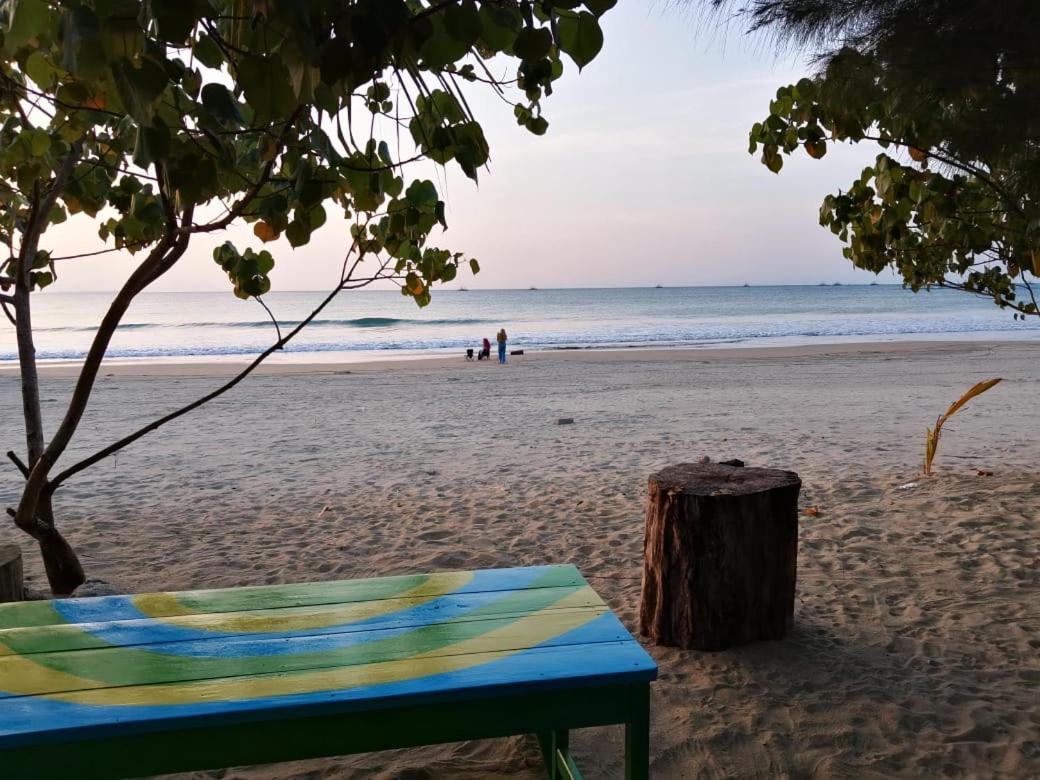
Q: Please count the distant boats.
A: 7